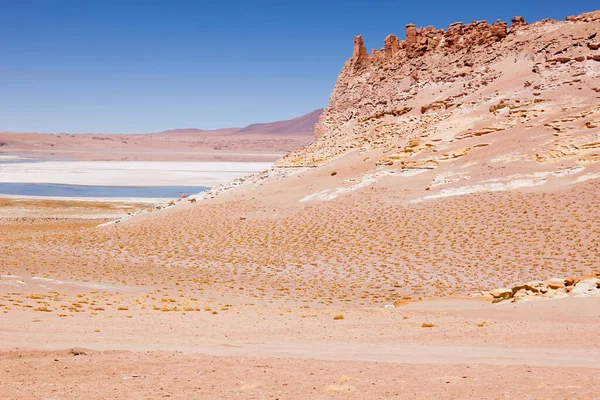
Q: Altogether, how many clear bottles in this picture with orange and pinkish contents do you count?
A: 0